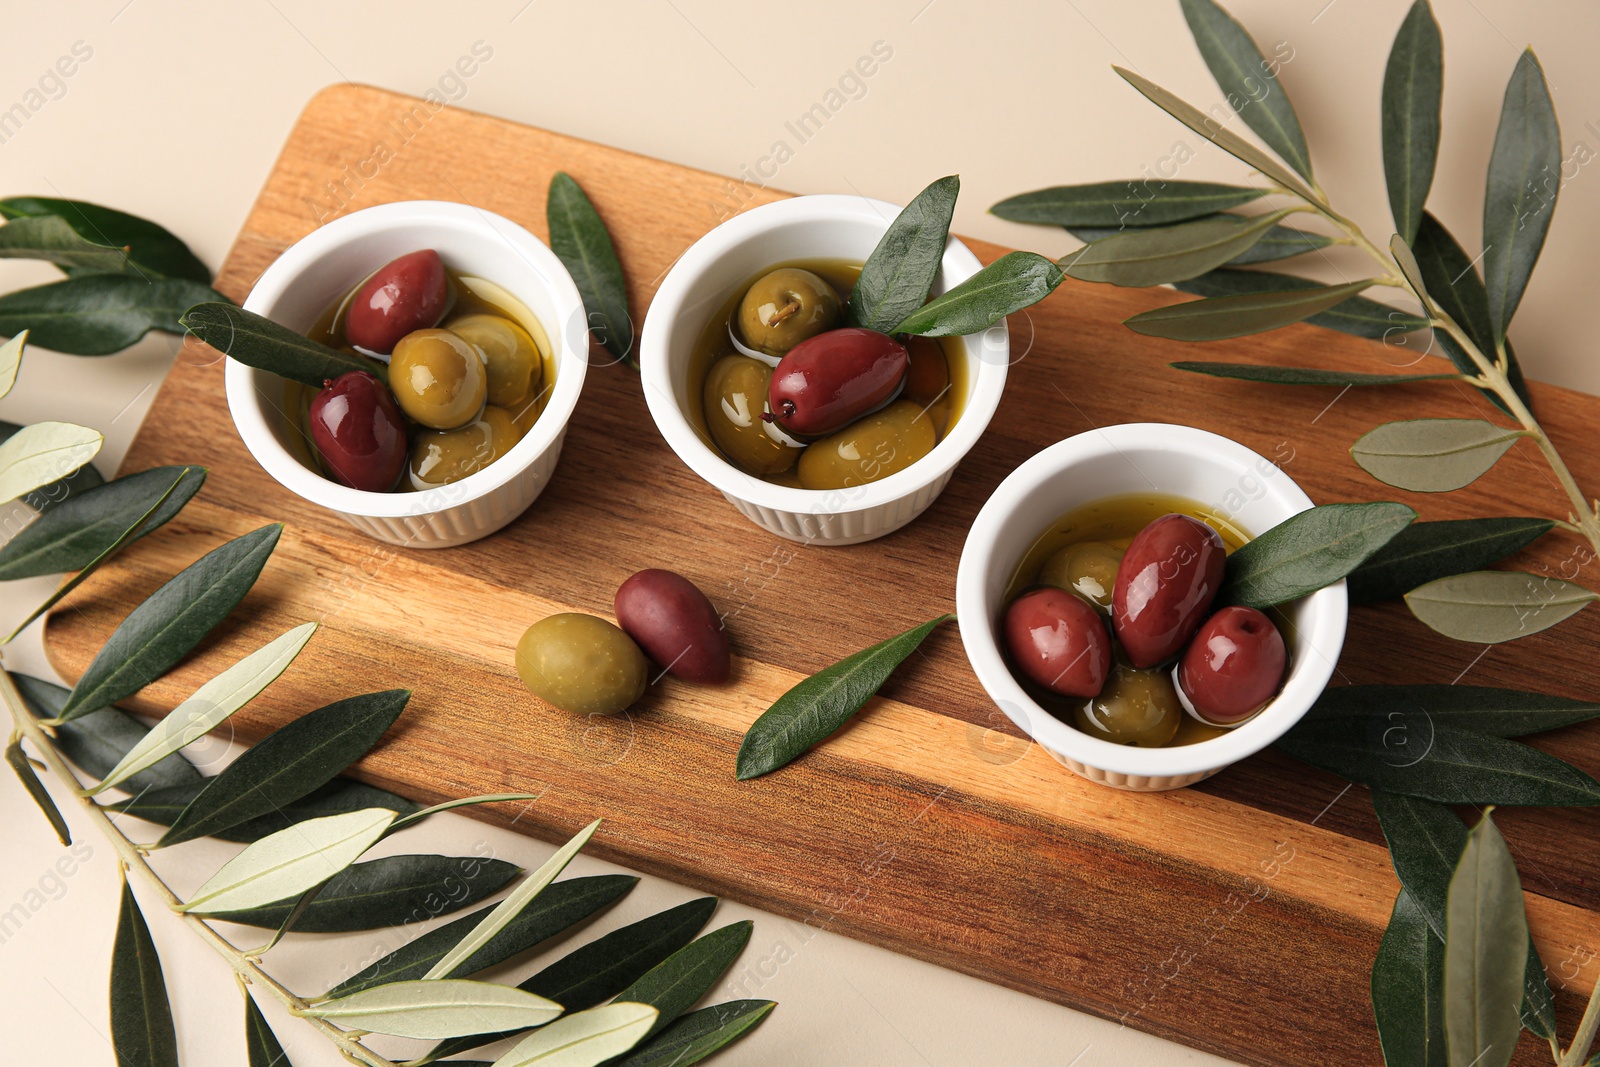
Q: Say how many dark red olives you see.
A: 7